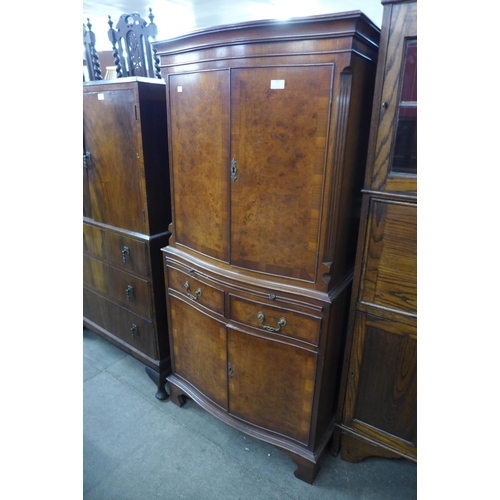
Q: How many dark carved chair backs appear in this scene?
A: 2